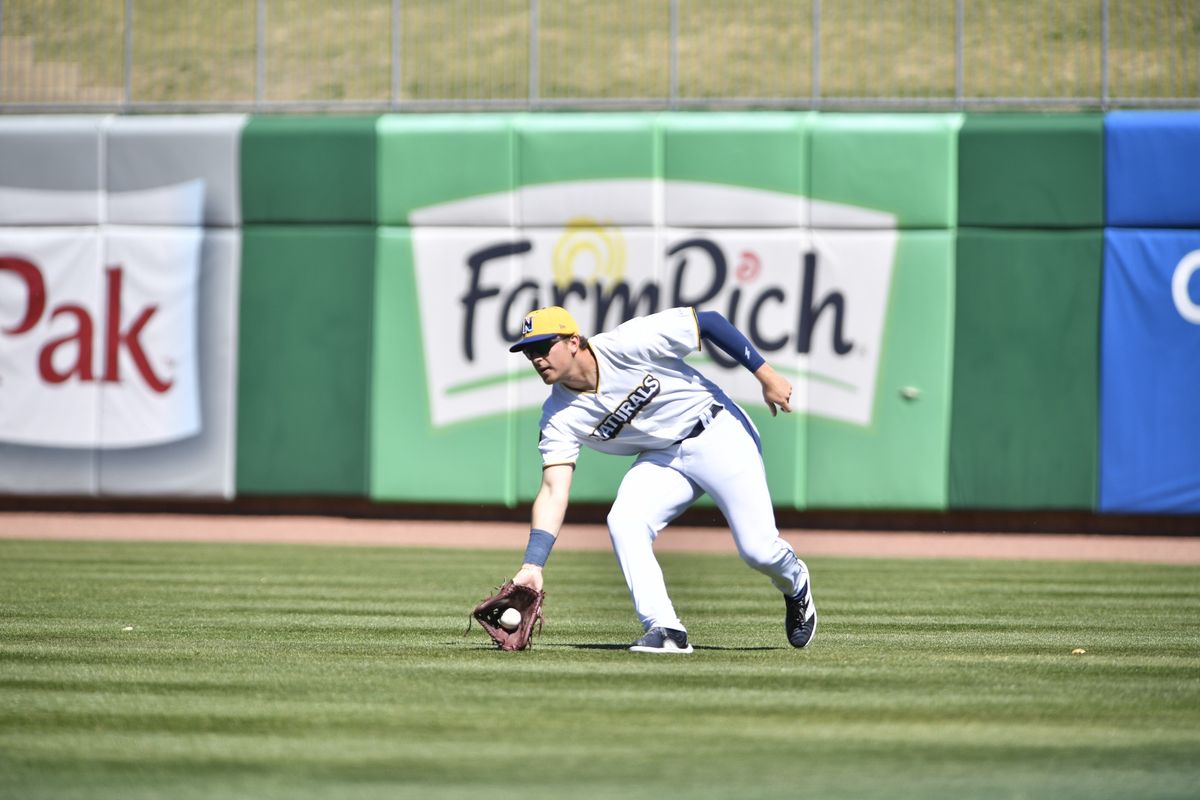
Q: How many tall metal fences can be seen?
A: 1